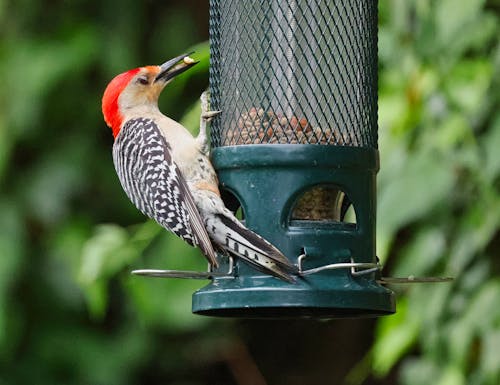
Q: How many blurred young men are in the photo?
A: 0